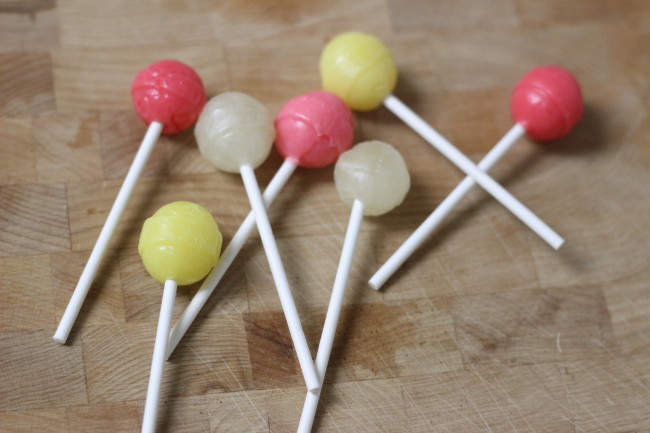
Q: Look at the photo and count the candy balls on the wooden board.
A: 7